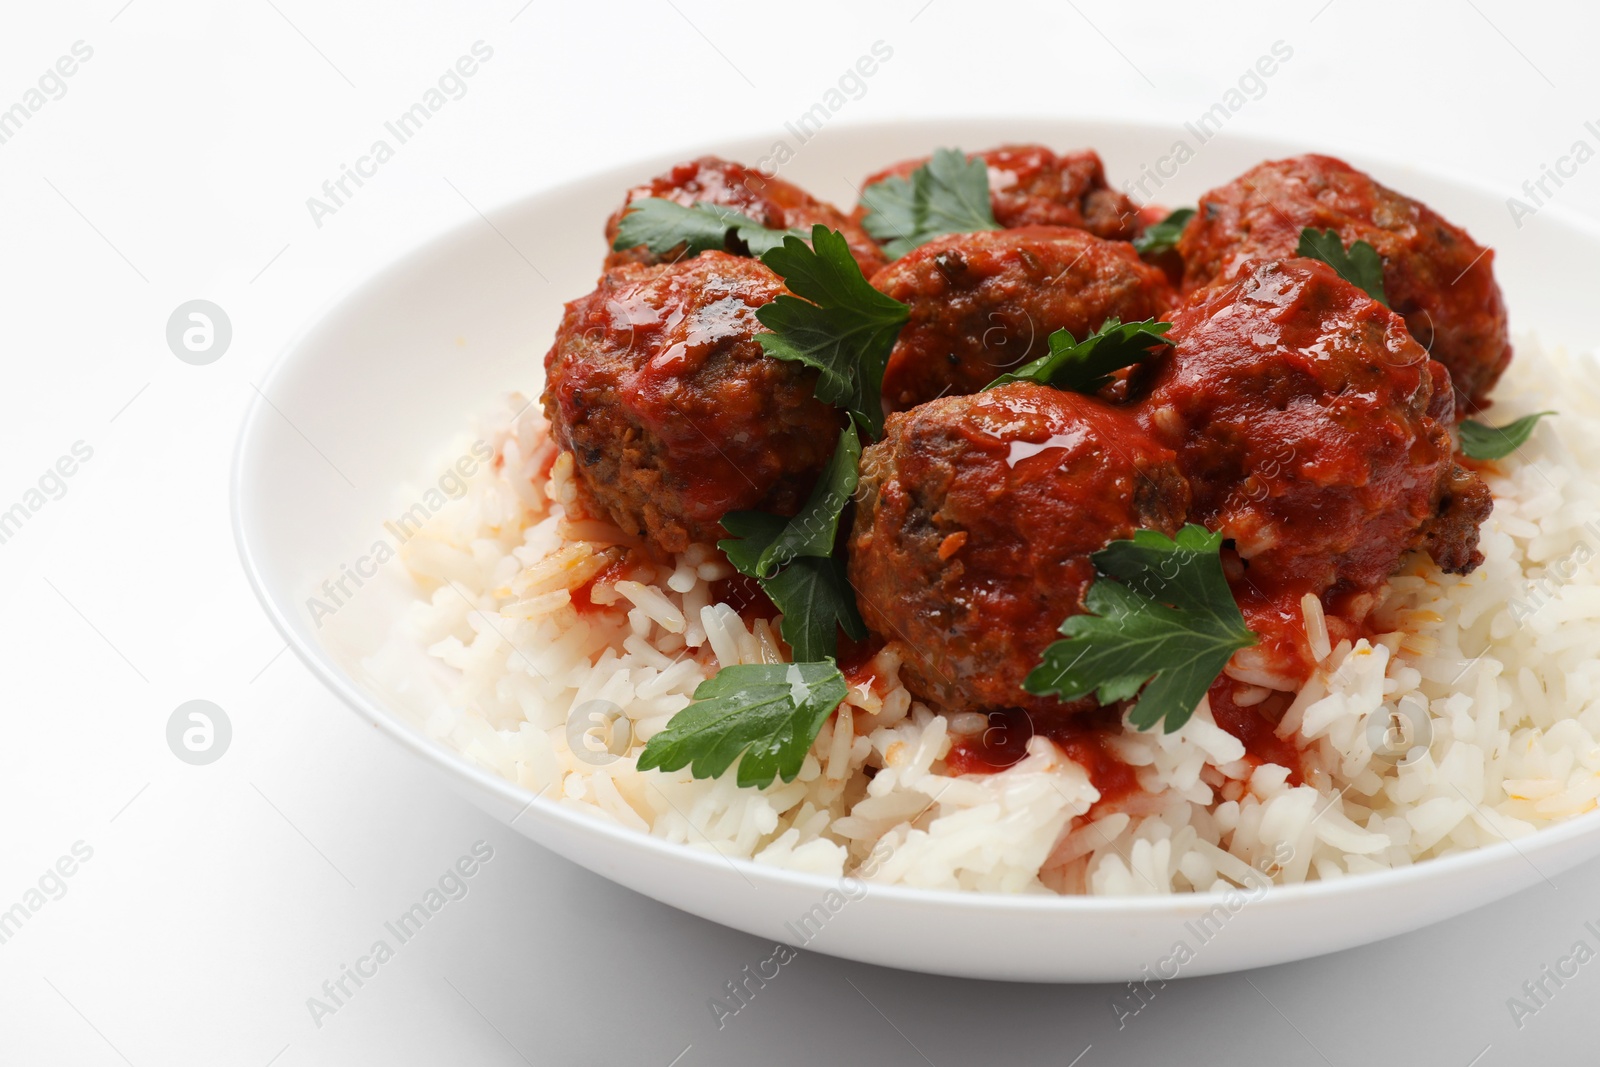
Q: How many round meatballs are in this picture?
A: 7